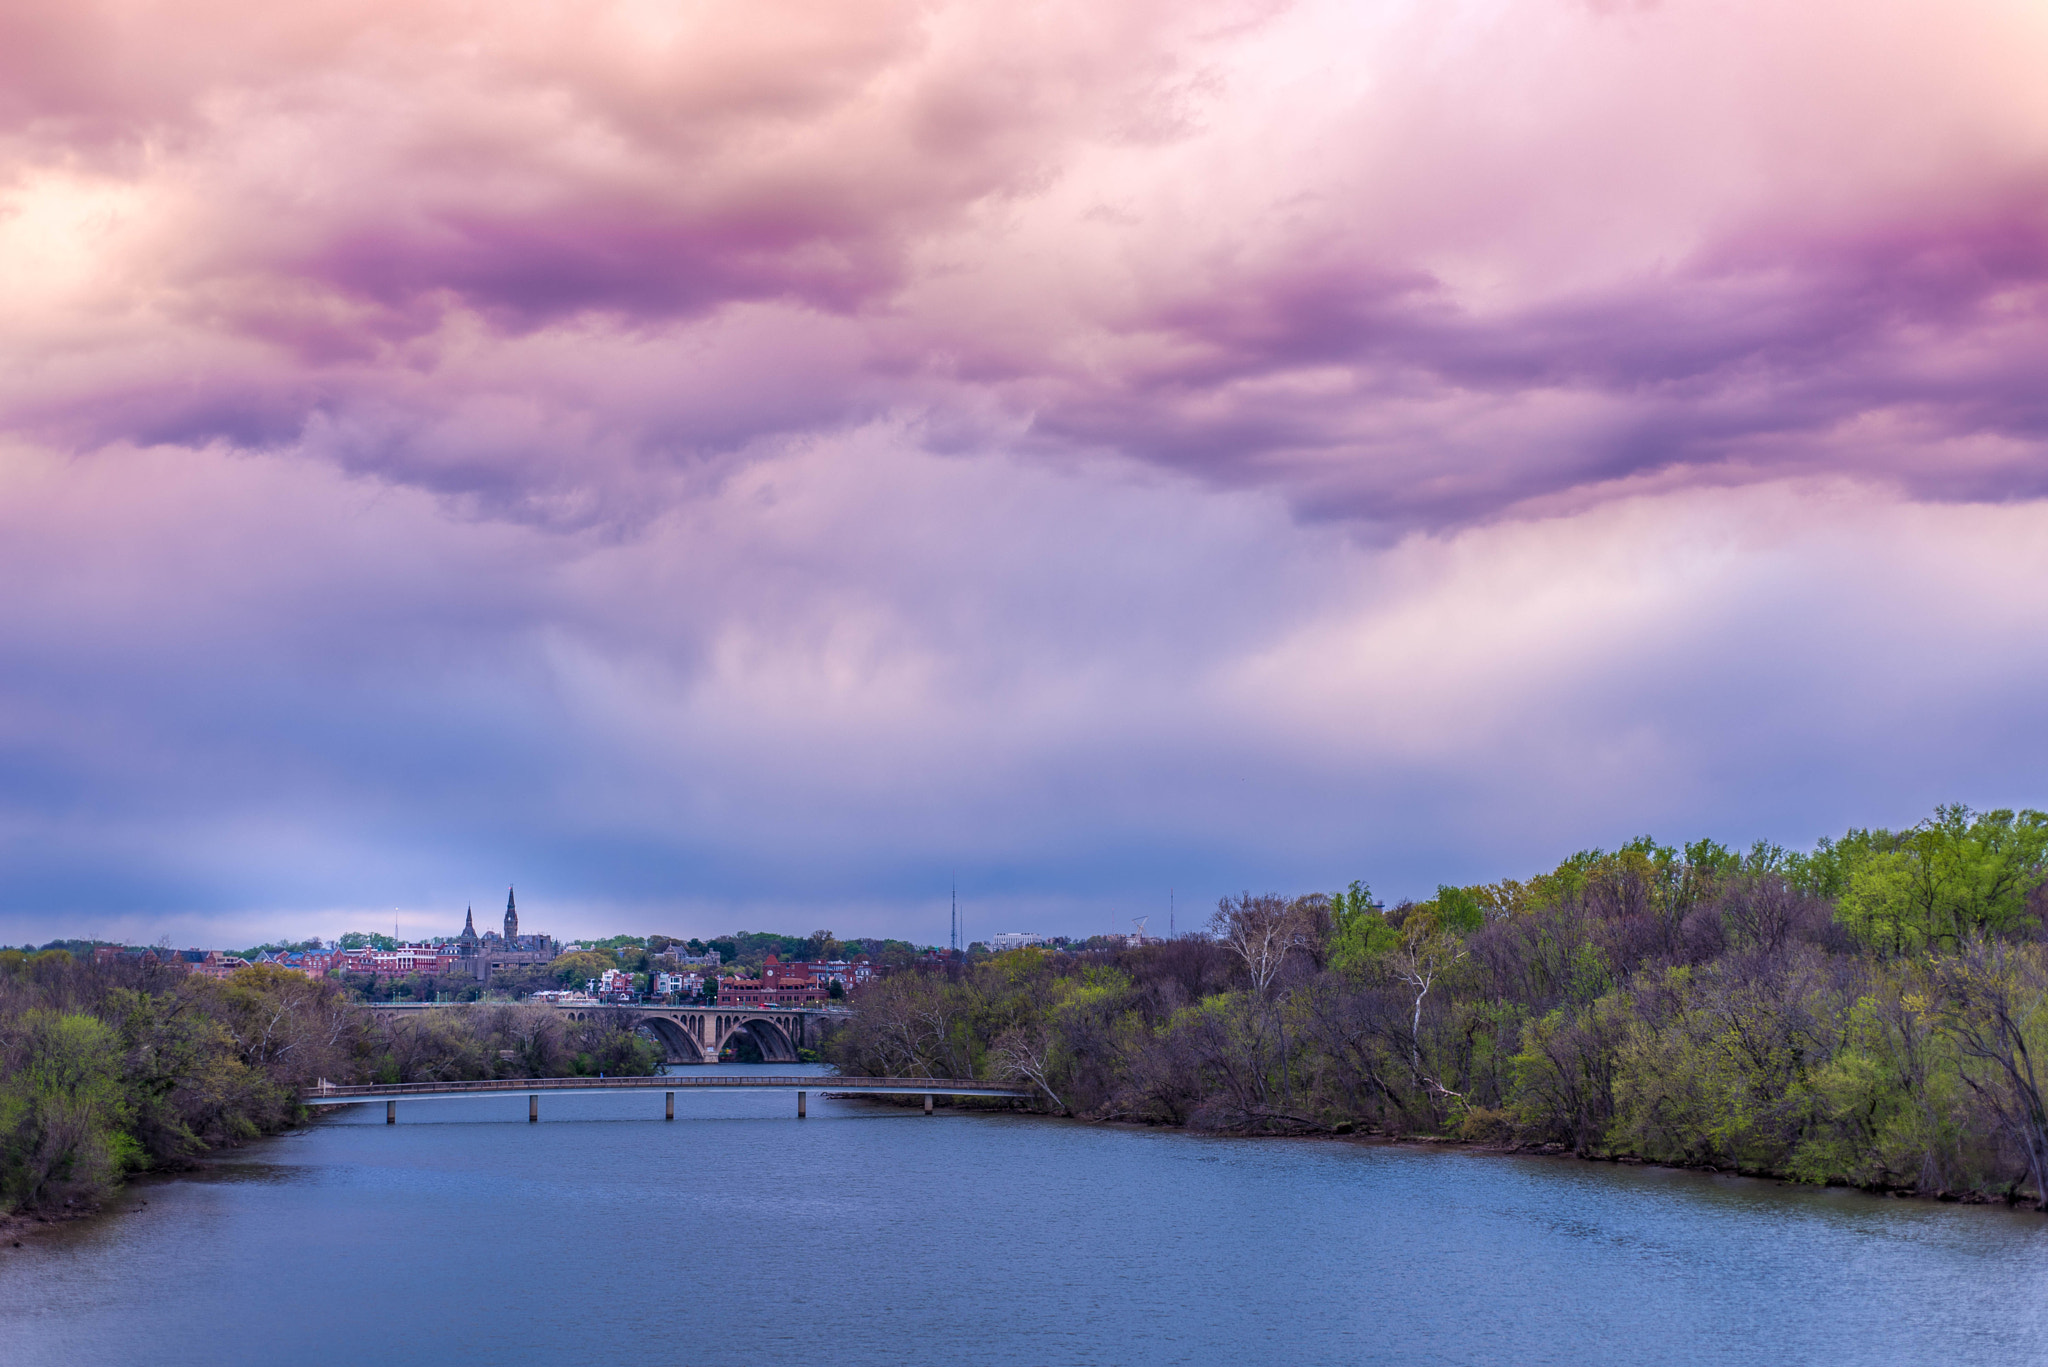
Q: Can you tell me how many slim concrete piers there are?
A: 5